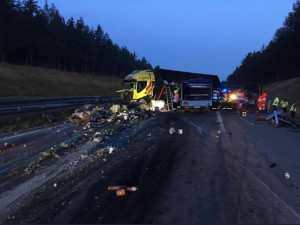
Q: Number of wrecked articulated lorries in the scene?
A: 1